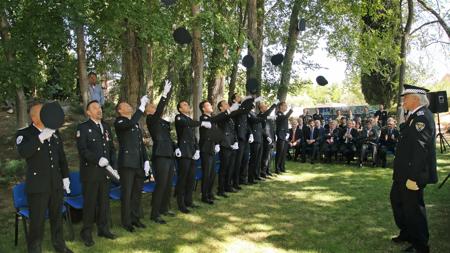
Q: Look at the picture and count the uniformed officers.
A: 12